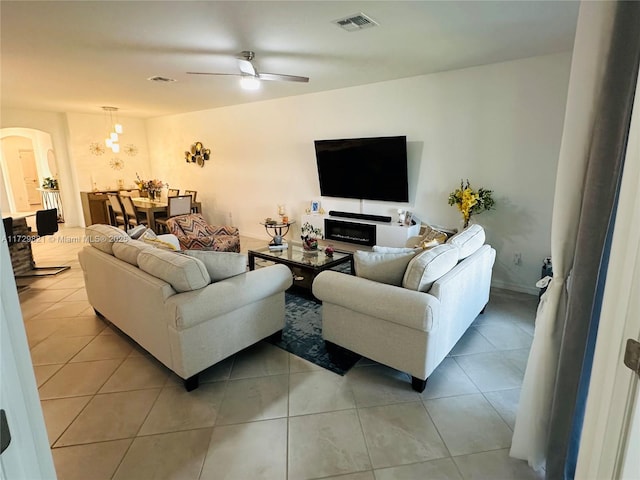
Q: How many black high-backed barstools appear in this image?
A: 2